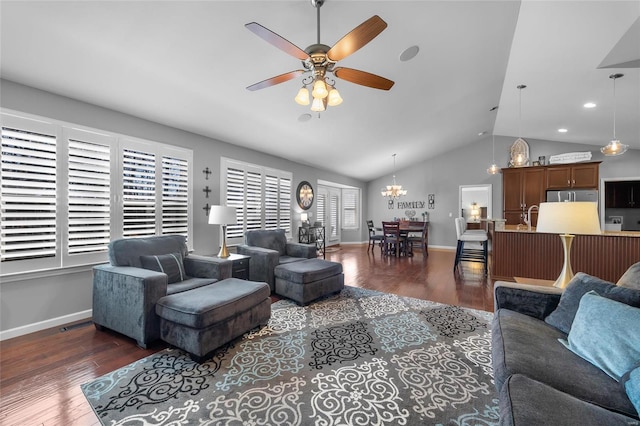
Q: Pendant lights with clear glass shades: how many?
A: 3